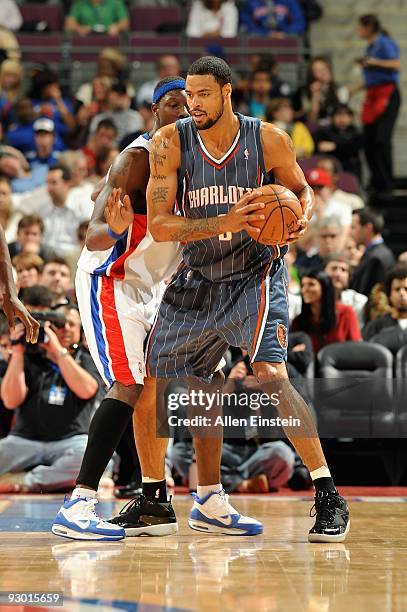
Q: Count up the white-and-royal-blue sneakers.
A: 2